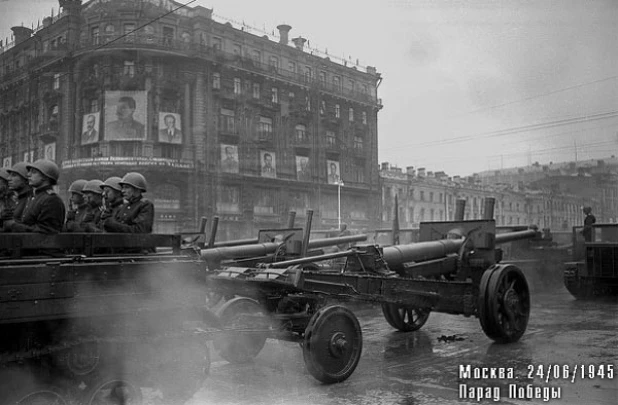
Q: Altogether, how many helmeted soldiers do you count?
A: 7